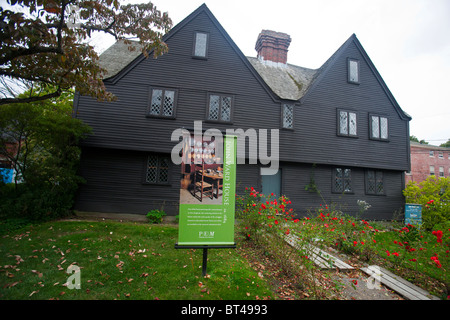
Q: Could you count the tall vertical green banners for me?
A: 1